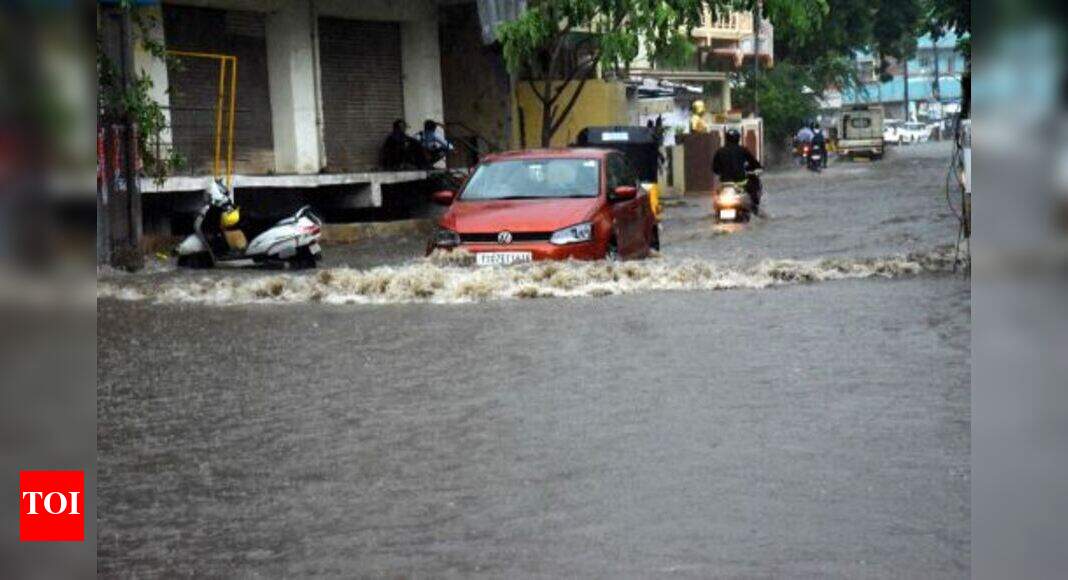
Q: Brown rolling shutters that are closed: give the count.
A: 2